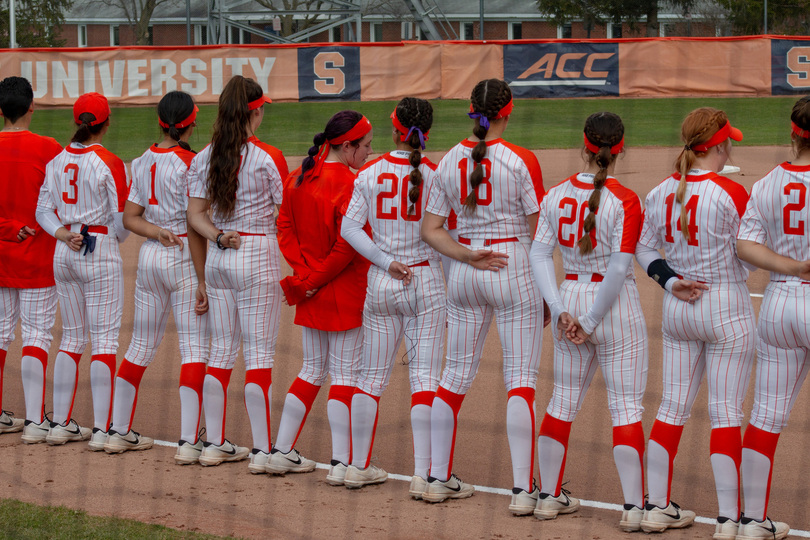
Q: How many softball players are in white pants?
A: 10